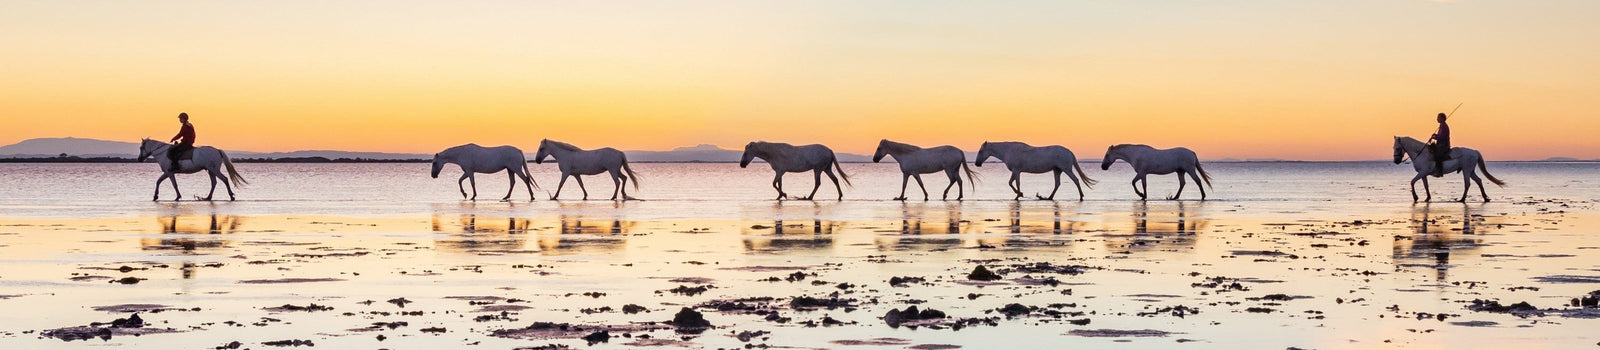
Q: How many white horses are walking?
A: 8